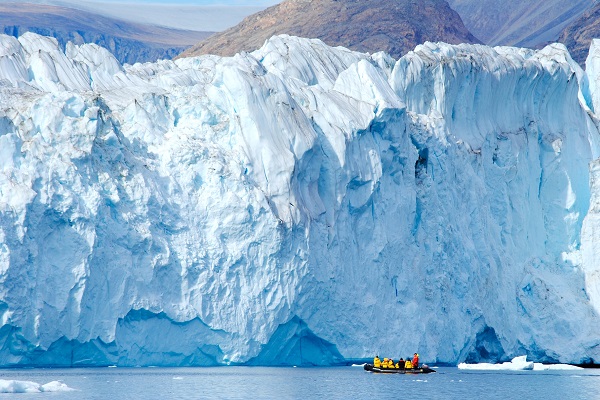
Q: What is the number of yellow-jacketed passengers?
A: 5